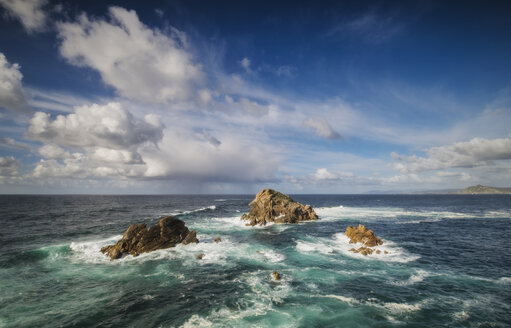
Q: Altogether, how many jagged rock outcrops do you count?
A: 3